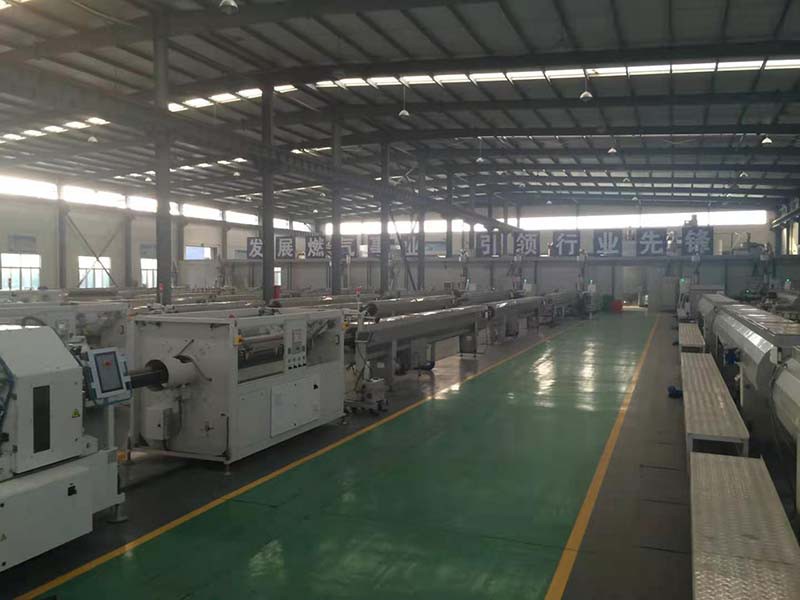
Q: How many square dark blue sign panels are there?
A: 12